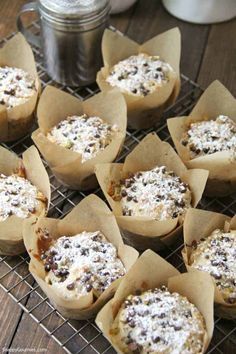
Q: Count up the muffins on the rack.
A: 9